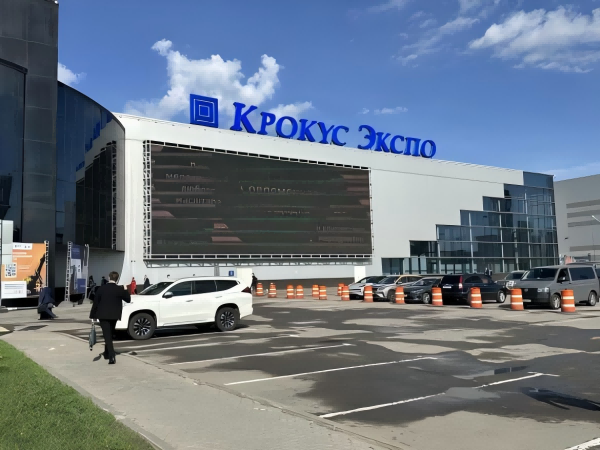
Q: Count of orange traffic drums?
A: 14